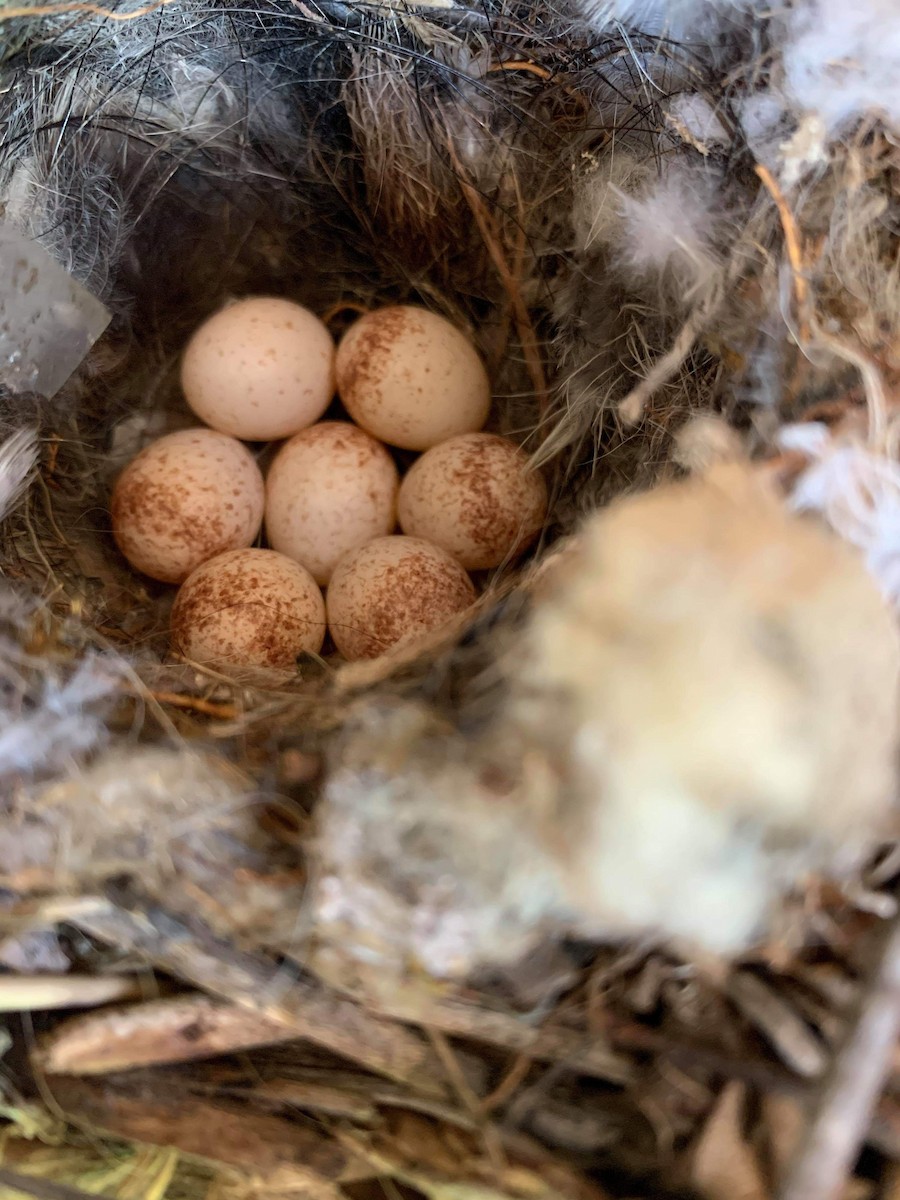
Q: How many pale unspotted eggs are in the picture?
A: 0